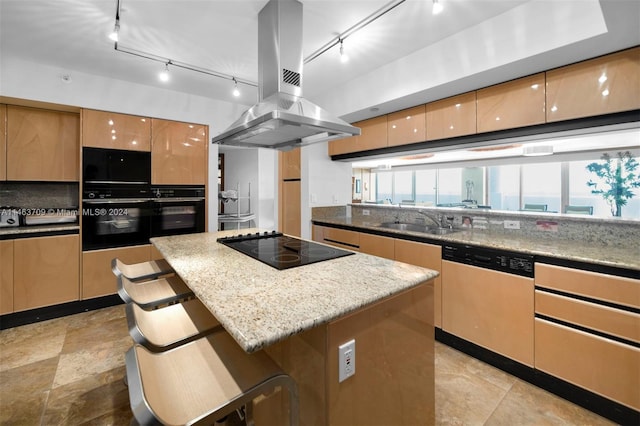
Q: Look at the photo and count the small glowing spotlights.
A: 5